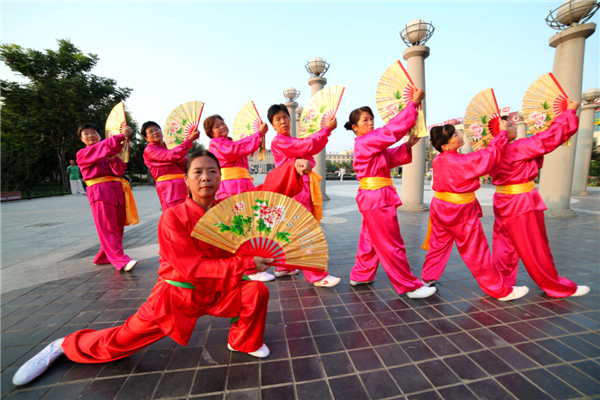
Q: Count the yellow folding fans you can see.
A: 8